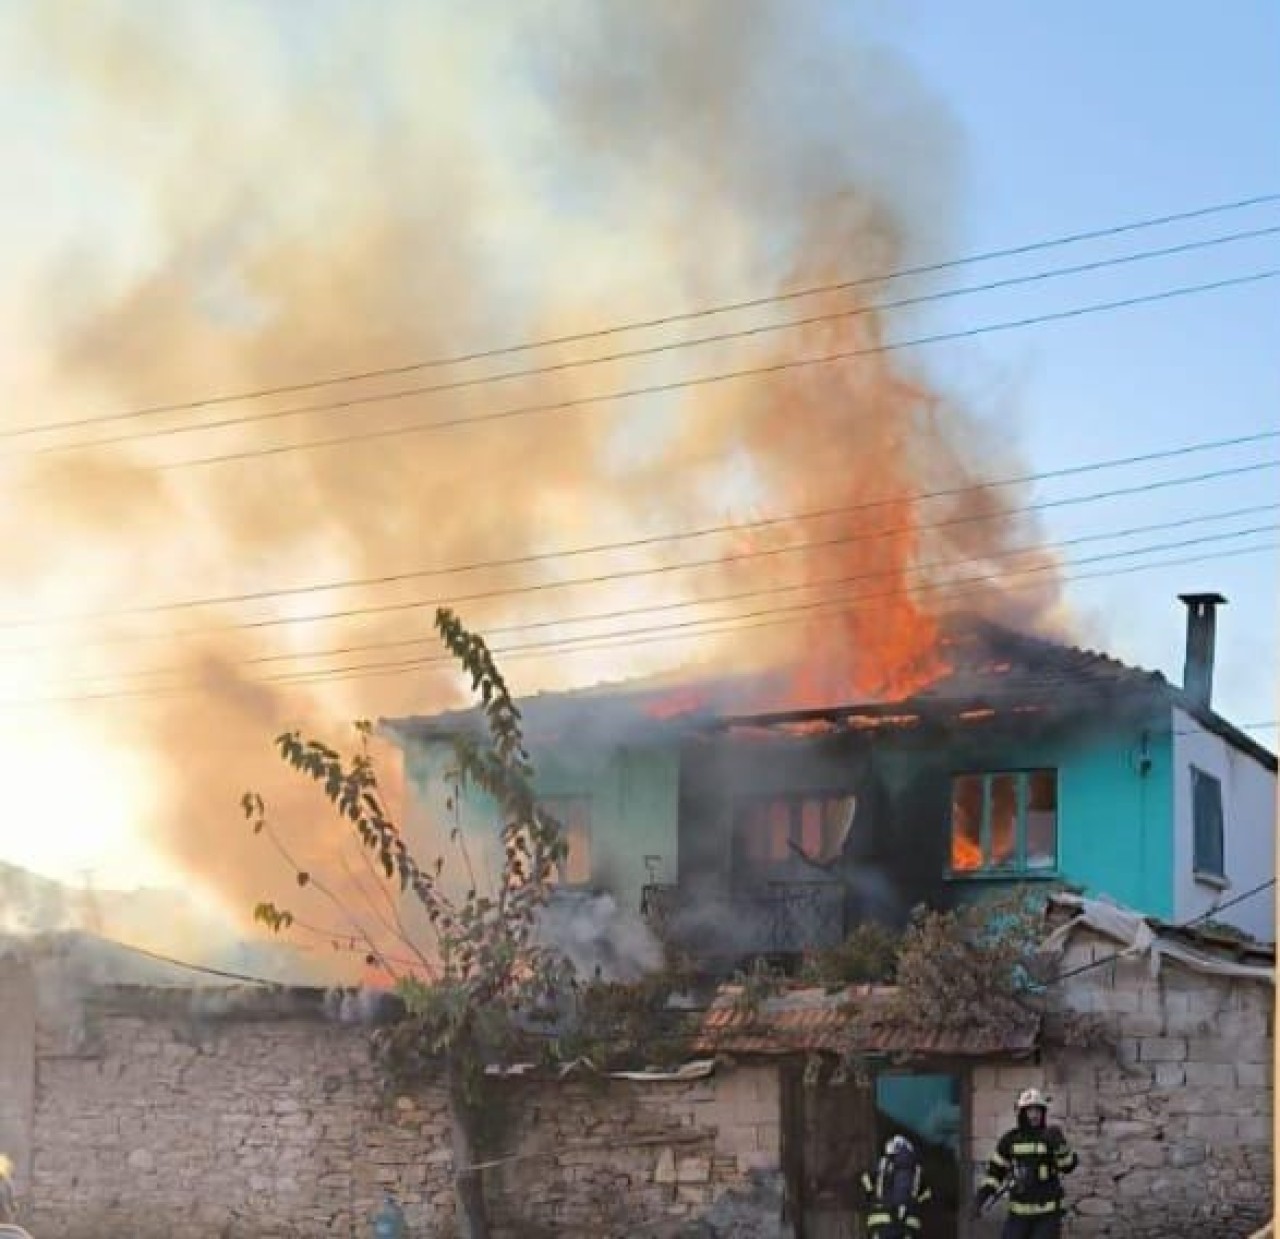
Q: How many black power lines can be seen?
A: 8